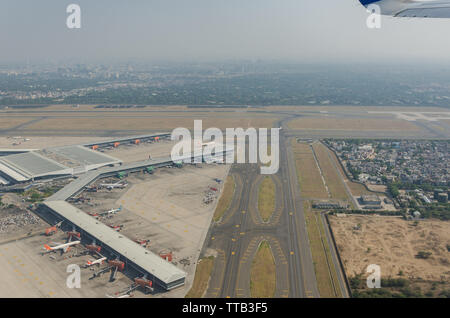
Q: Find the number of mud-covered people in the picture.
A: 0